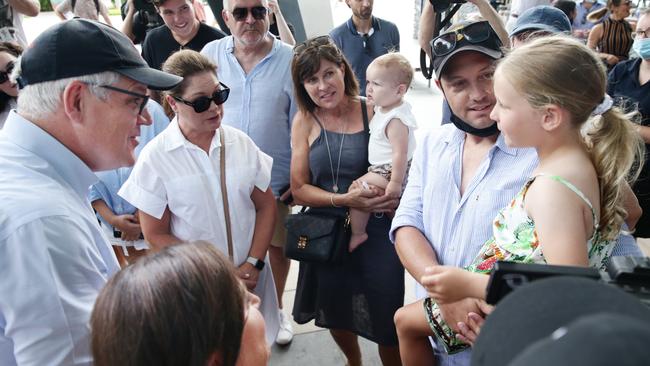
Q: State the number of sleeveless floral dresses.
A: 1